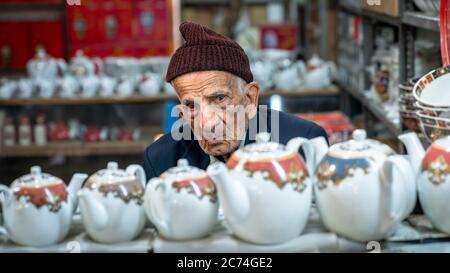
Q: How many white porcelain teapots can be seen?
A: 6